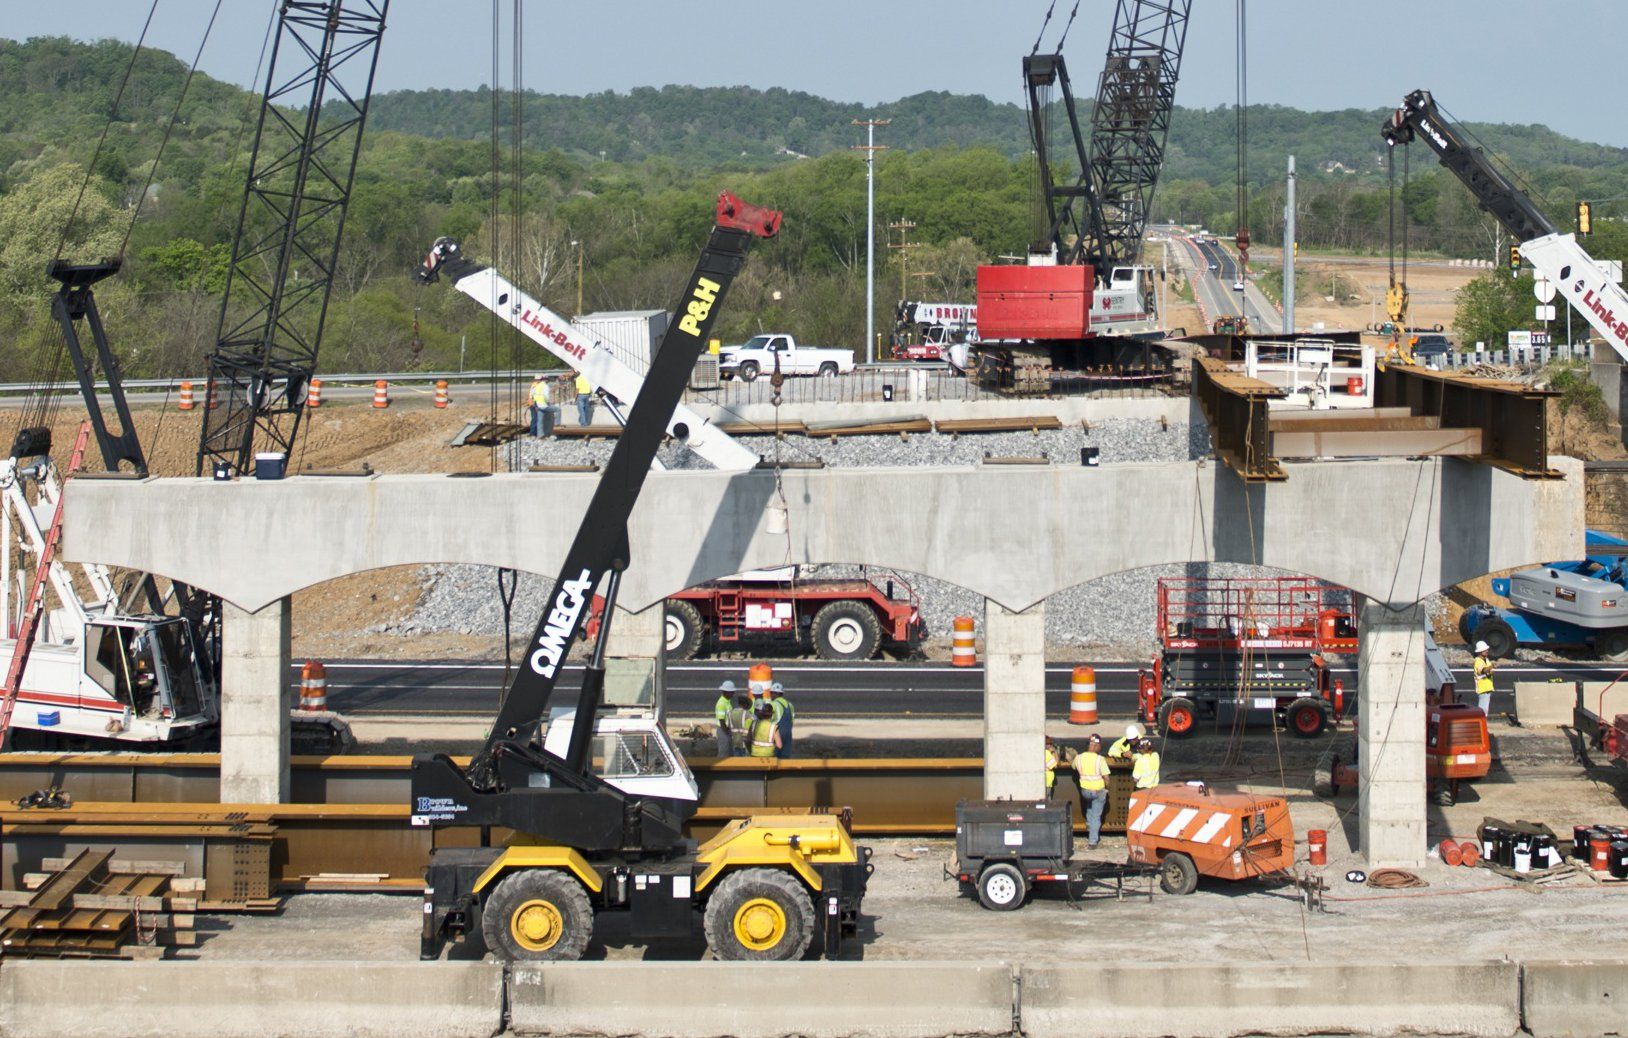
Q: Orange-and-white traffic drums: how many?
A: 9